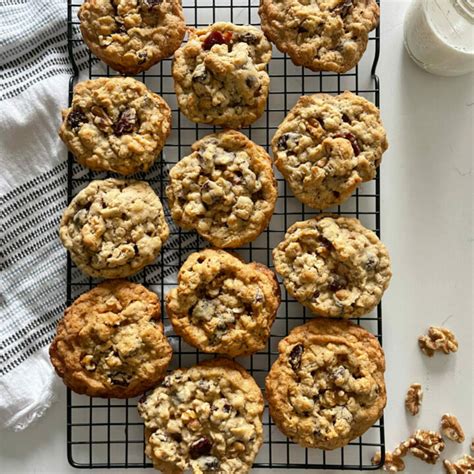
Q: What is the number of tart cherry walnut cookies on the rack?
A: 12